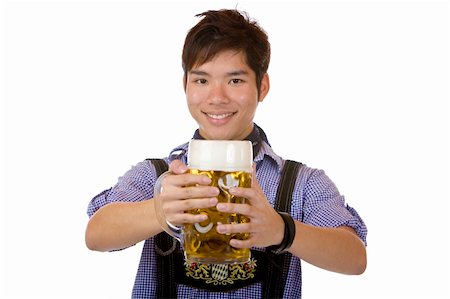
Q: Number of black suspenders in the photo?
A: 2